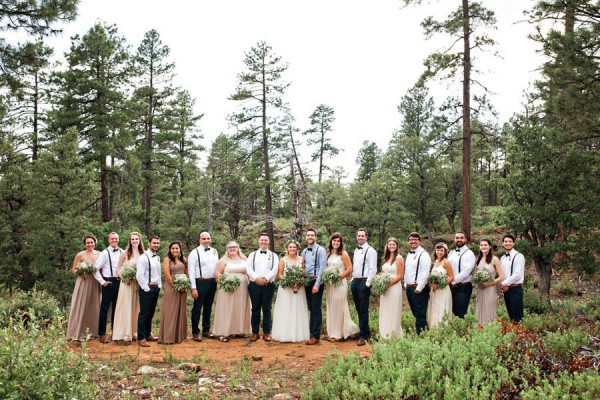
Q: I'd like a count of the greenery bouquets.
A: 9